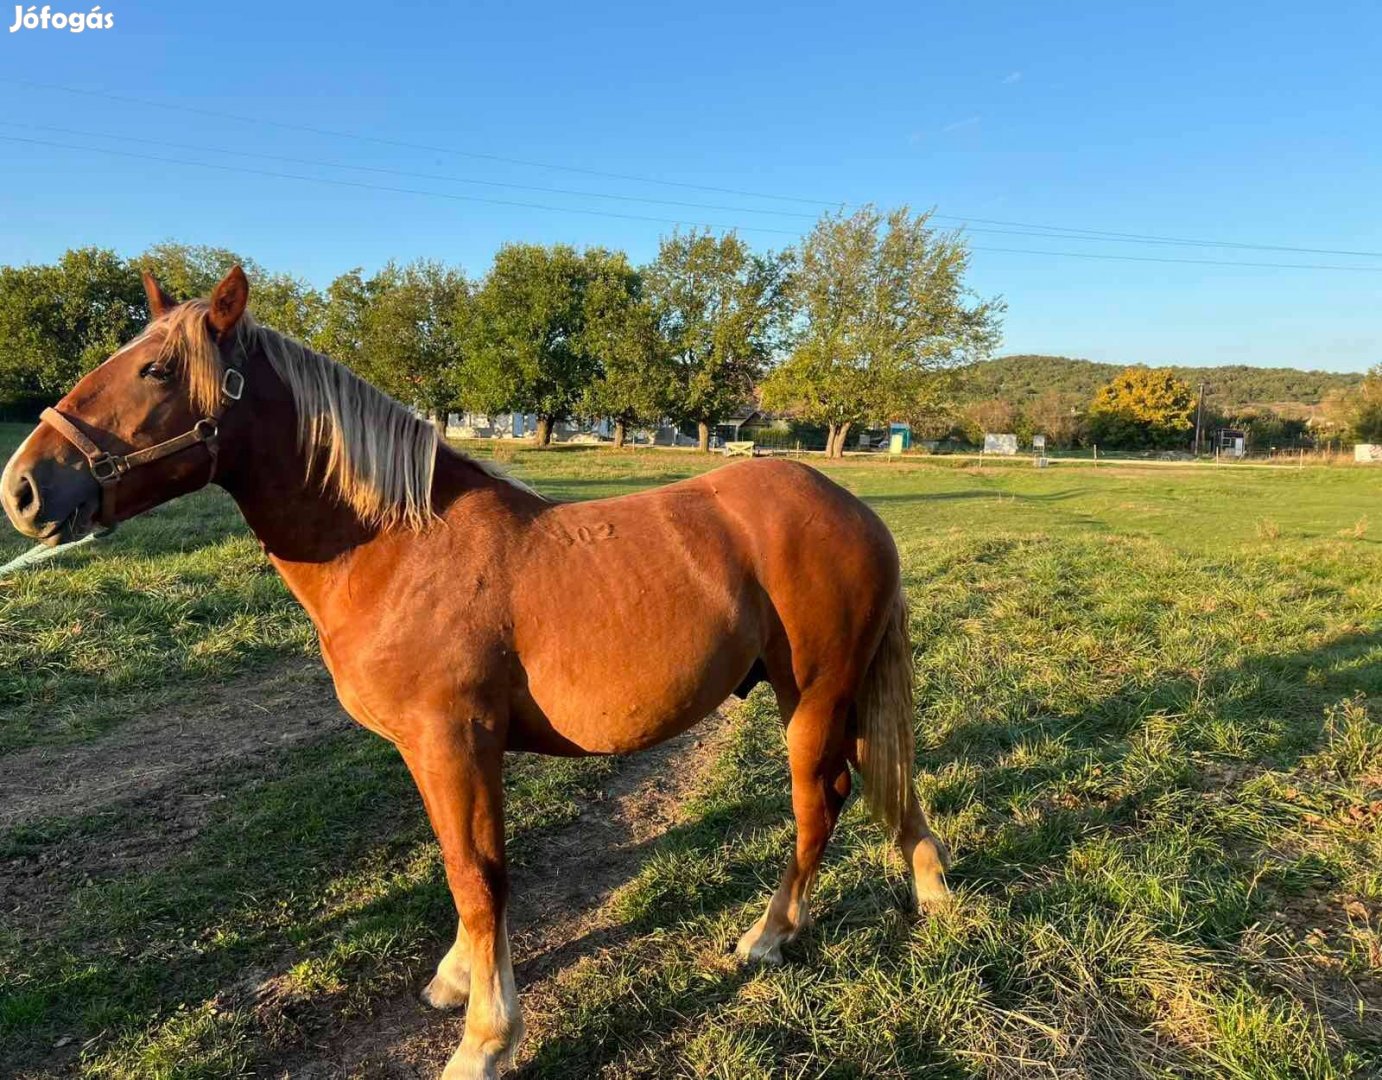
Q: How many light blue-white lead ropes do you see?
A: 1